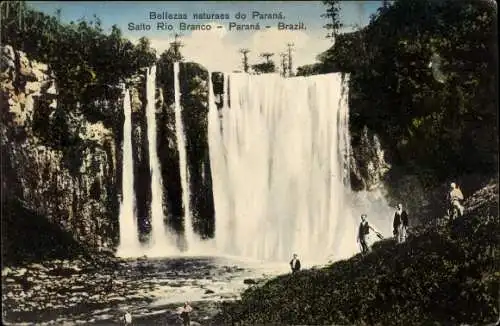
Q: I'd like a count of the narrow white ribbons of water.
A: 3